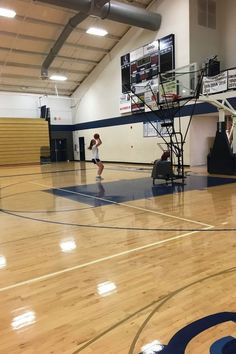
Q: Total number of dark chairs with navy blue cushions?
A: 0